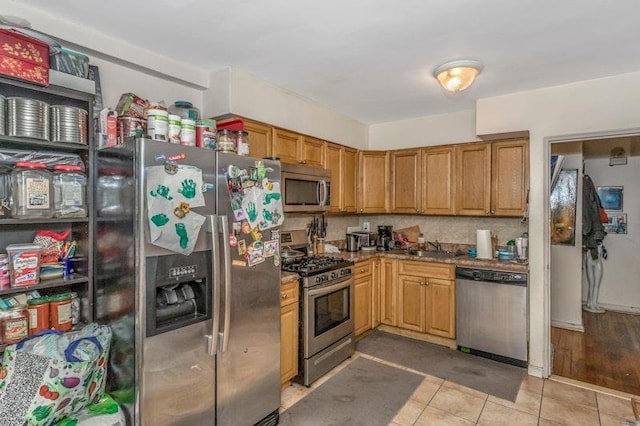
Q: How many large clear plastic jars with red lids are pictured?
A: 2